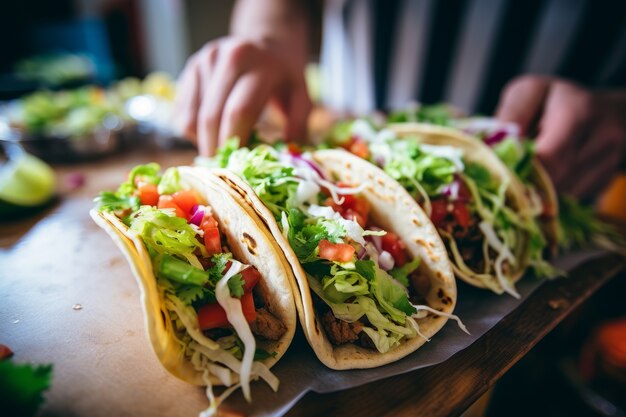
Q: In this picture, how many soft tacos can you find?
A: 4